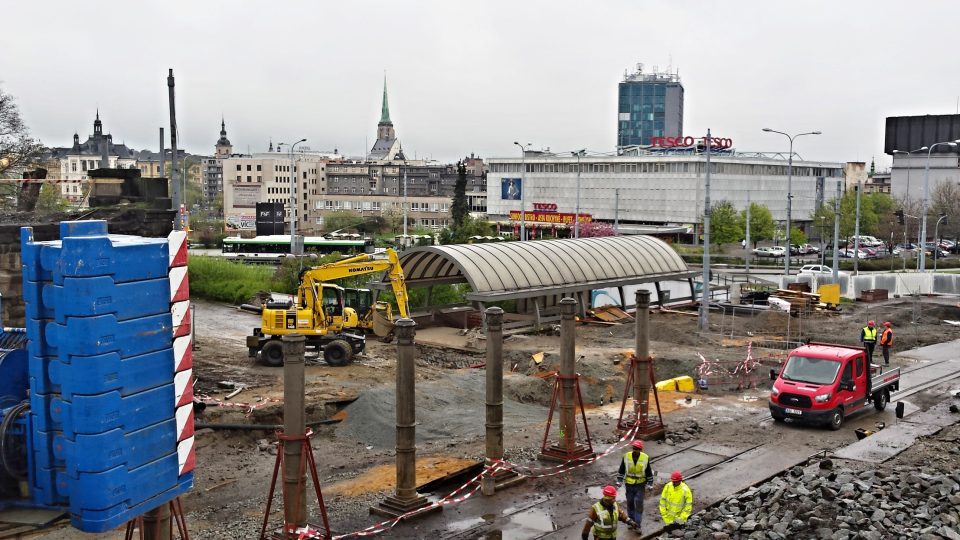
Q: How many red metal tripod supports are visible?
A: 4